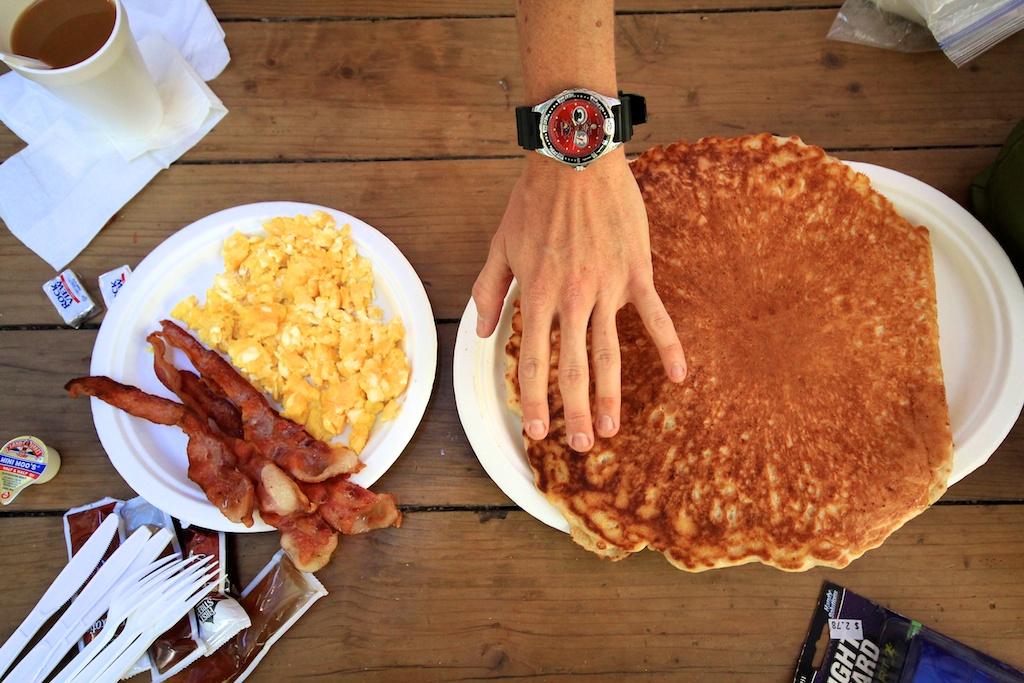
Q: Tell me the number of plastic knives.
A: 3